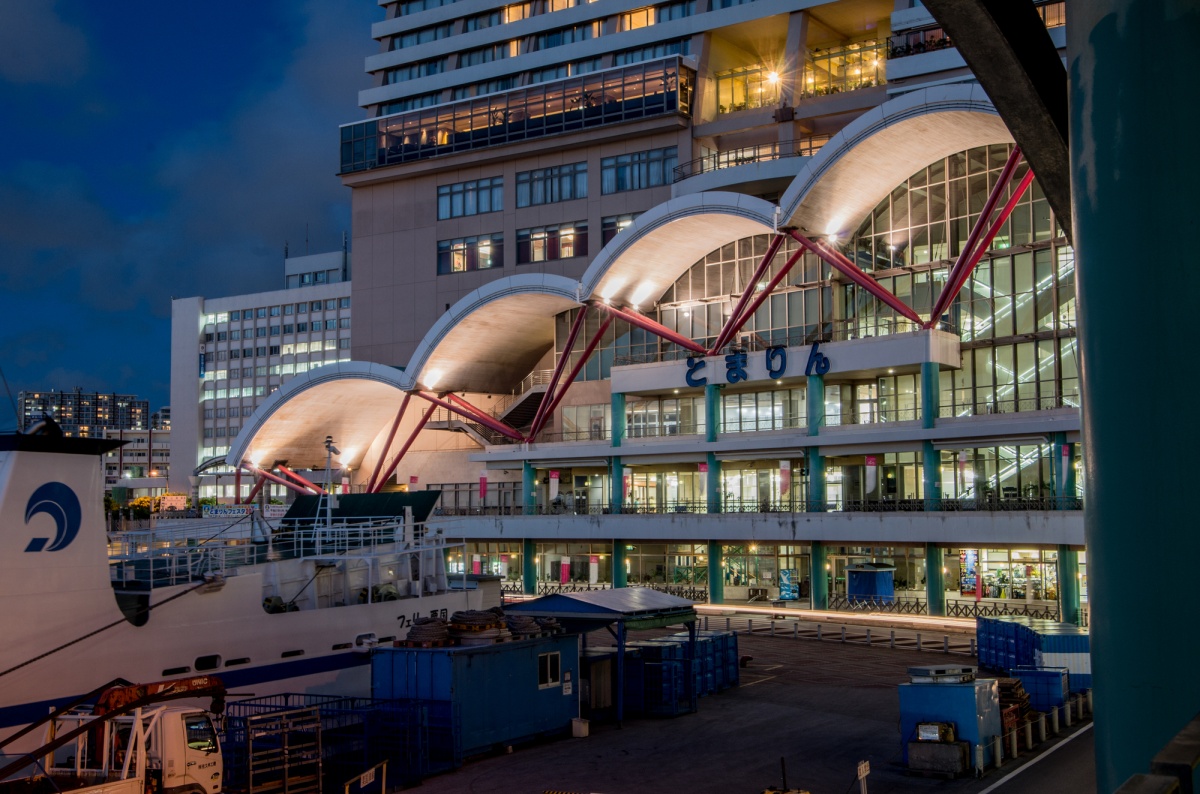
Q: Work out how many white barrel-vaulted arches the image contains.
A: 4